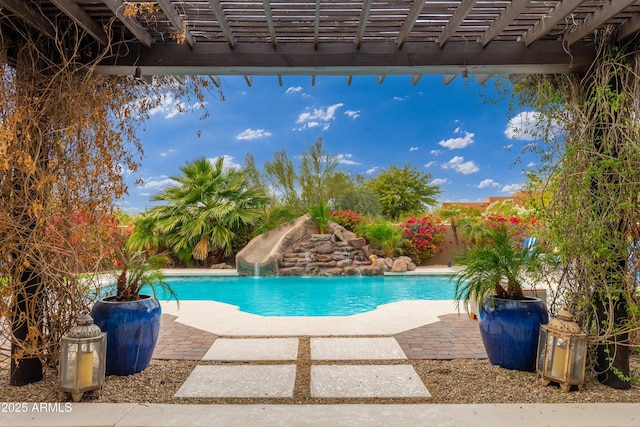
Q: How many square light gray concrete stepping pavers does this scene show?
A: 4